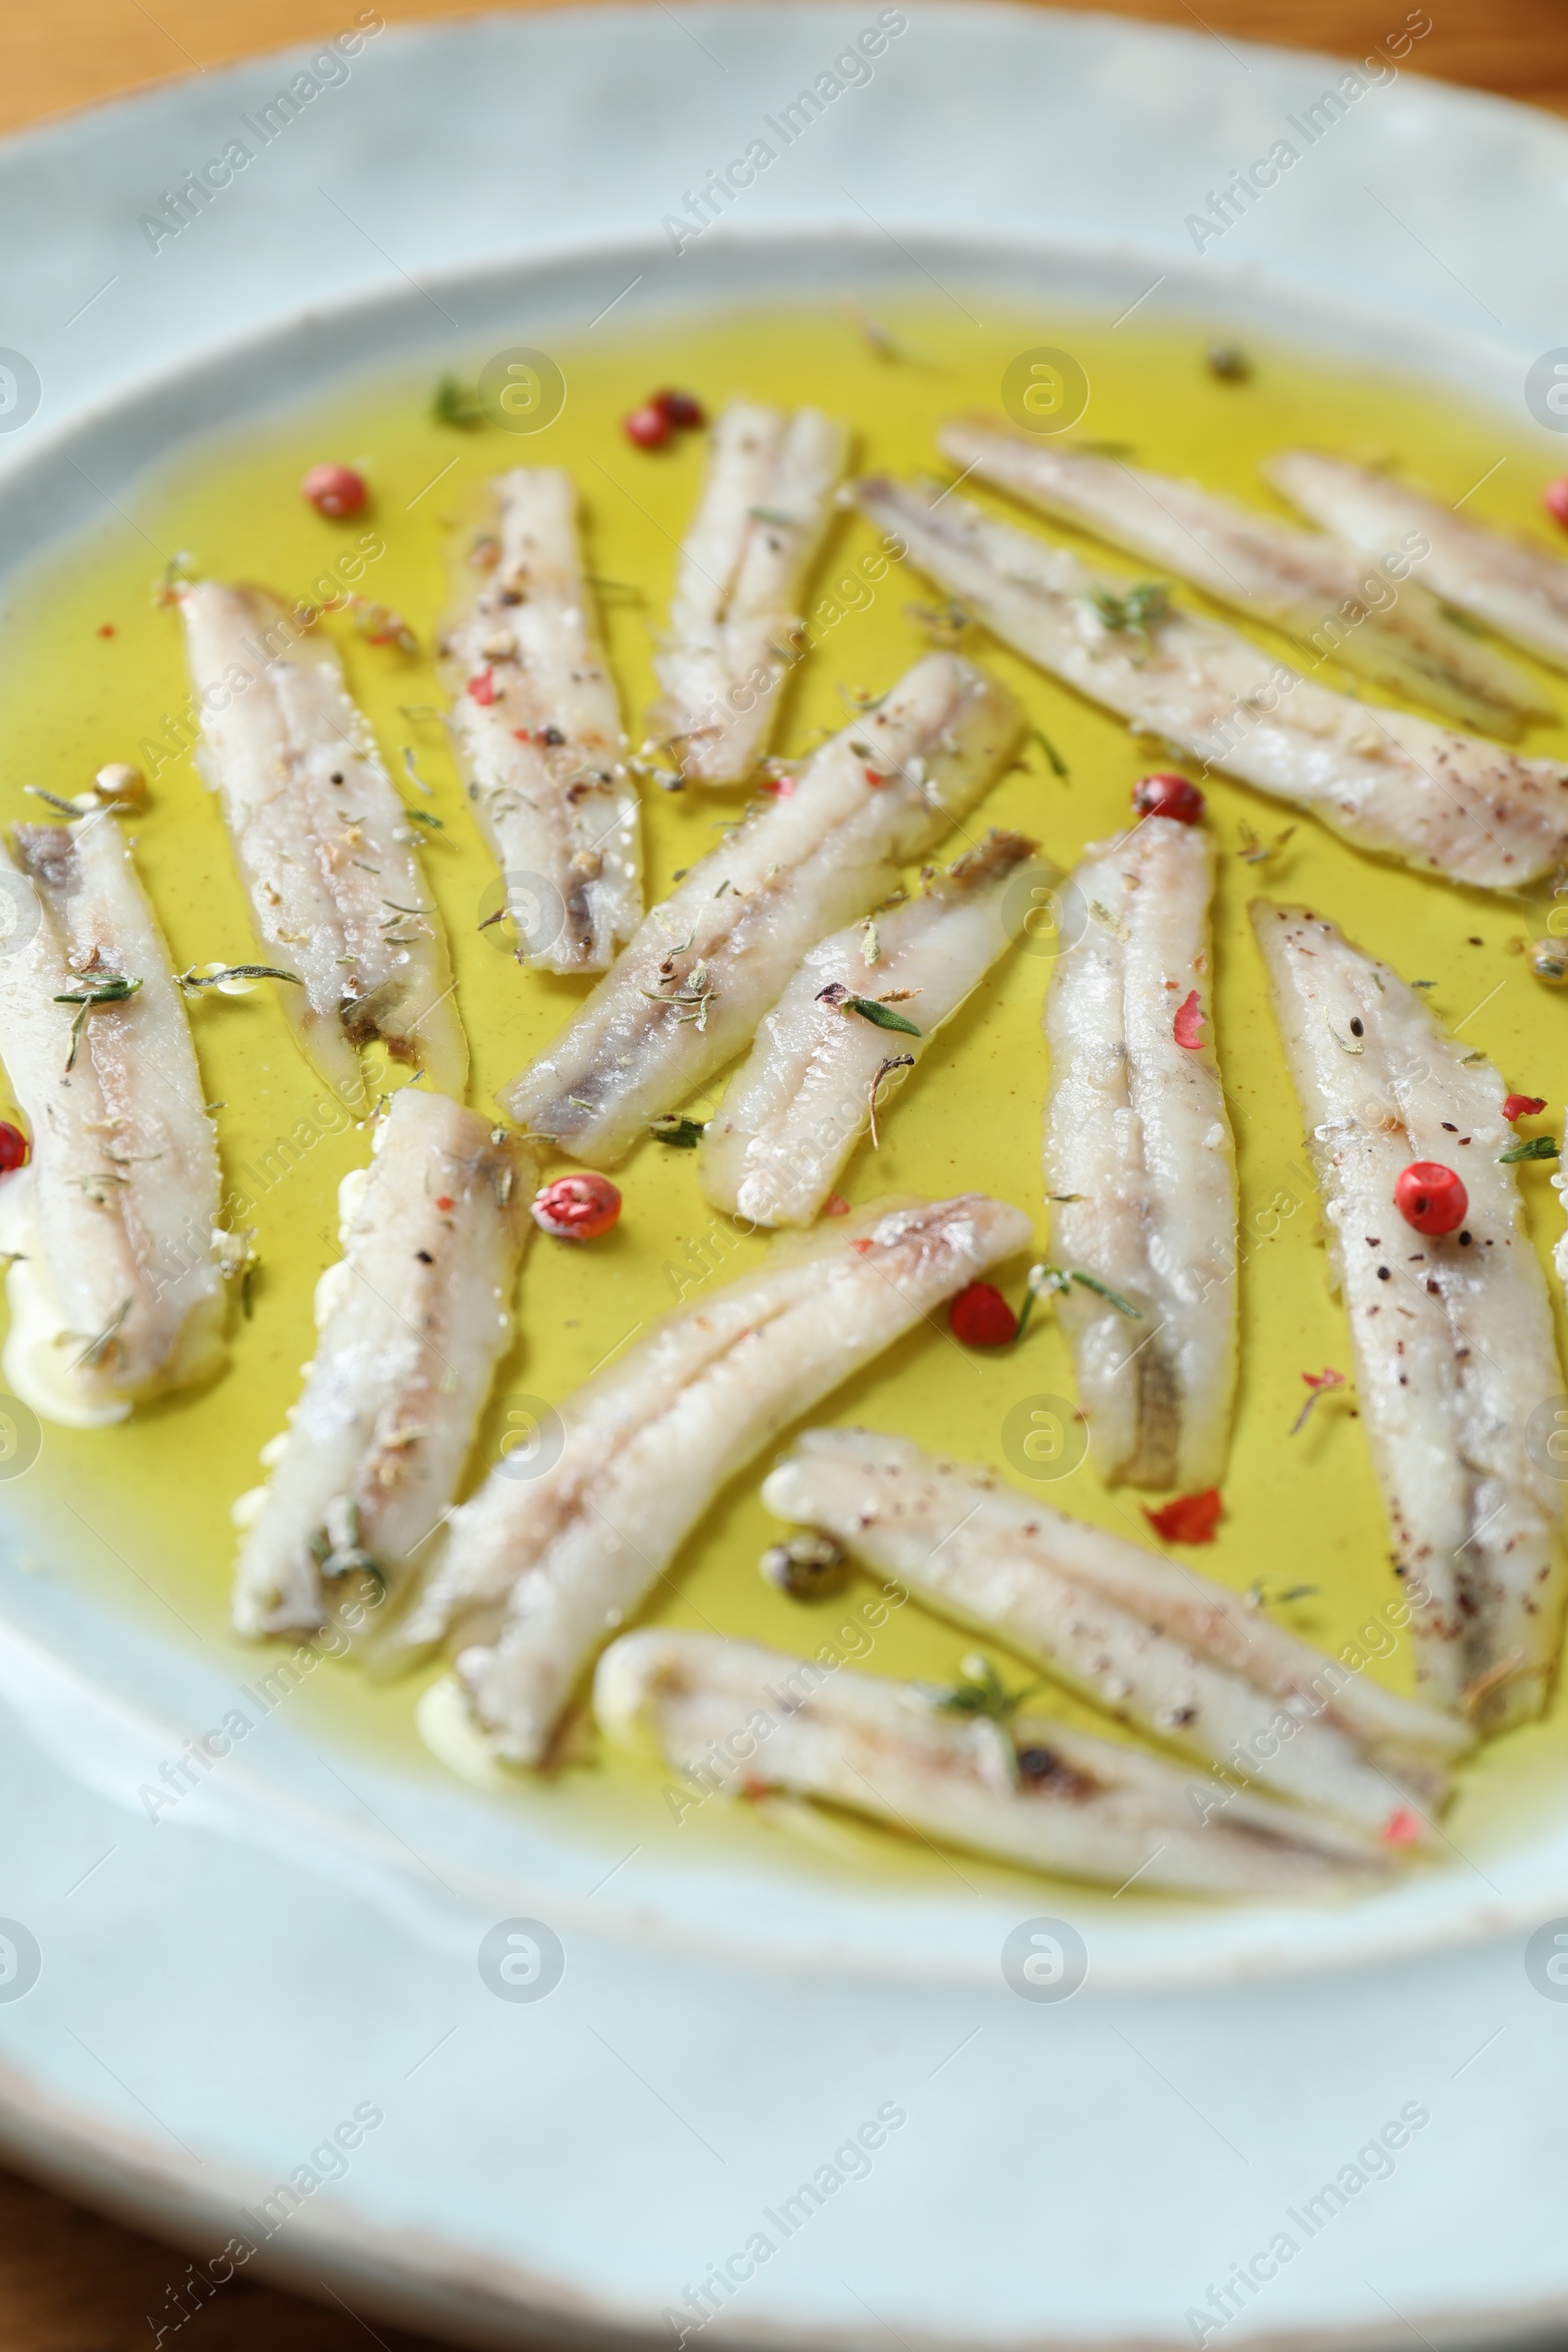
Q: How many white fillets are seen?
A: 15